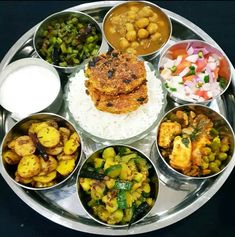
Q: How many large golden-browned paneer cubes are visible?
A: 2